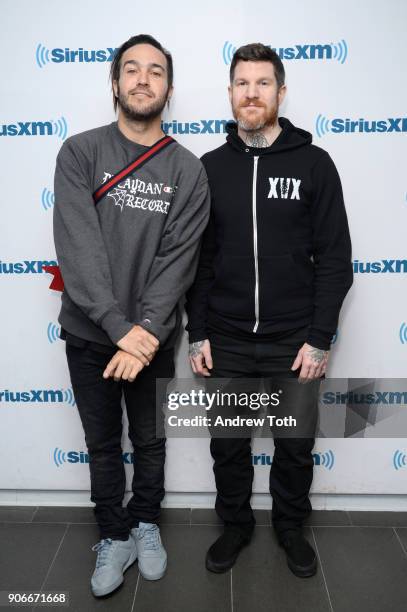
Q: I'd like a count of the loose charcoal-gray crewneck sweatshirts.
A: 1